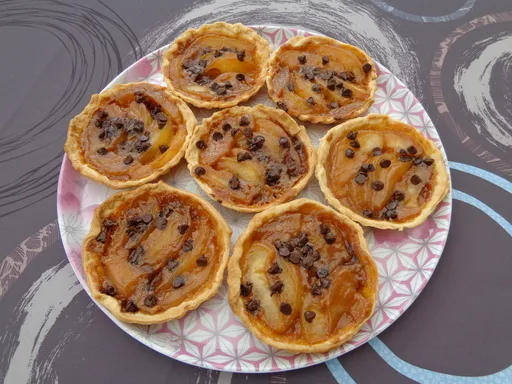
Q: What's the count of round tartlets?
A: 7